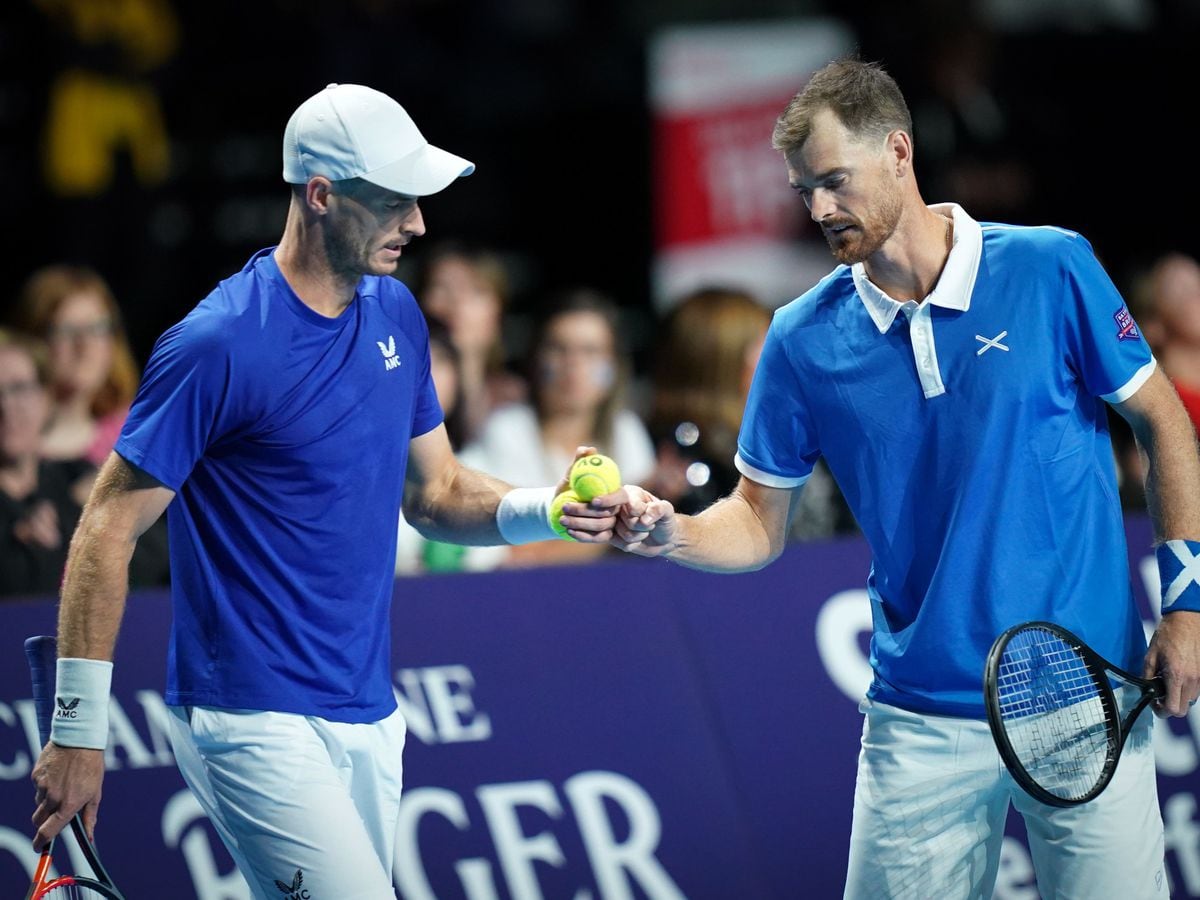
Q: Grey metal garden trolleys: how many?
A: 0